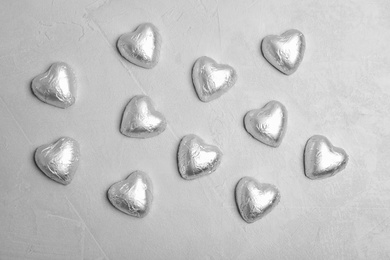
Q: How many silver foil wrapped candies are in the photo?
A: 11